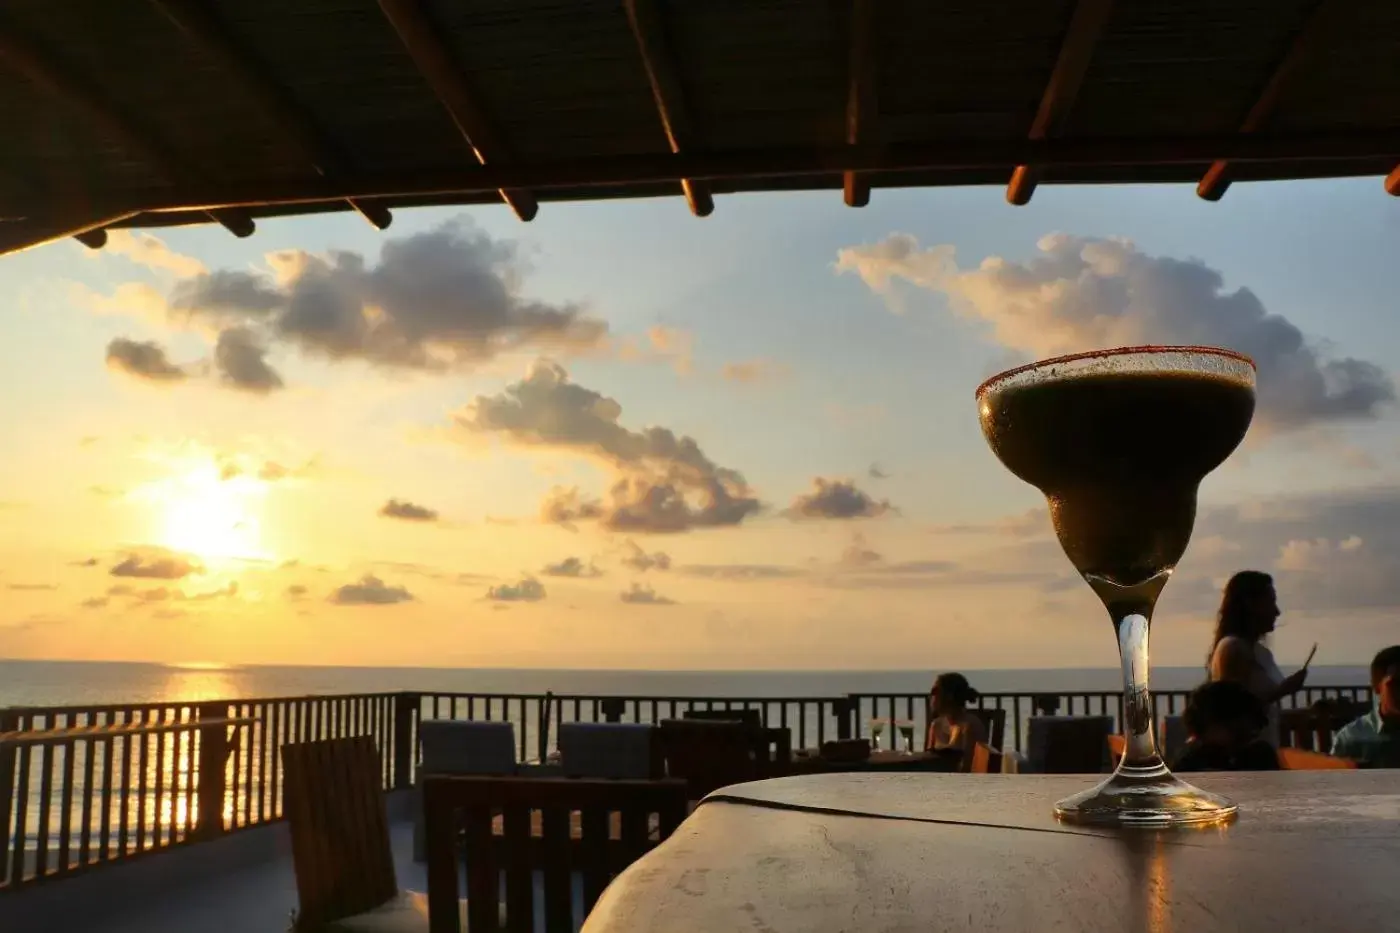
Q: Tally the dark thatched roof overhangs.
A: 1